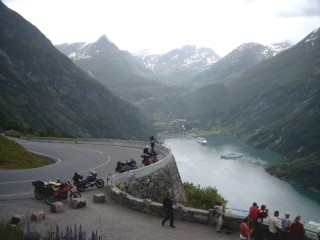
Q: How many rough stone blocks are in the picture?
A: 5